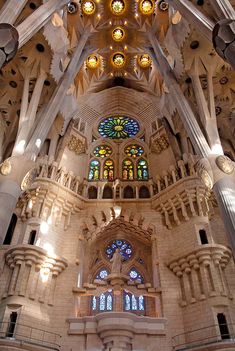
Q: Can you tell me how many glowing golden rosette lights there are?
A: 7